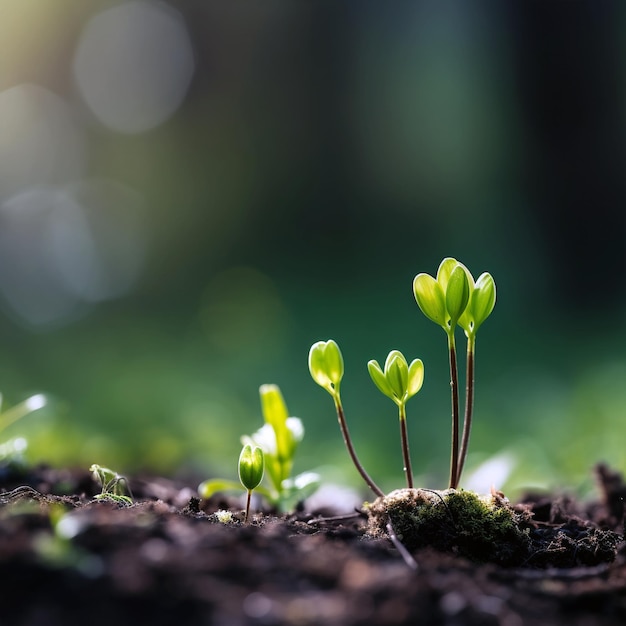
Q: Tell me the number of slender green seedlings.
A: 5